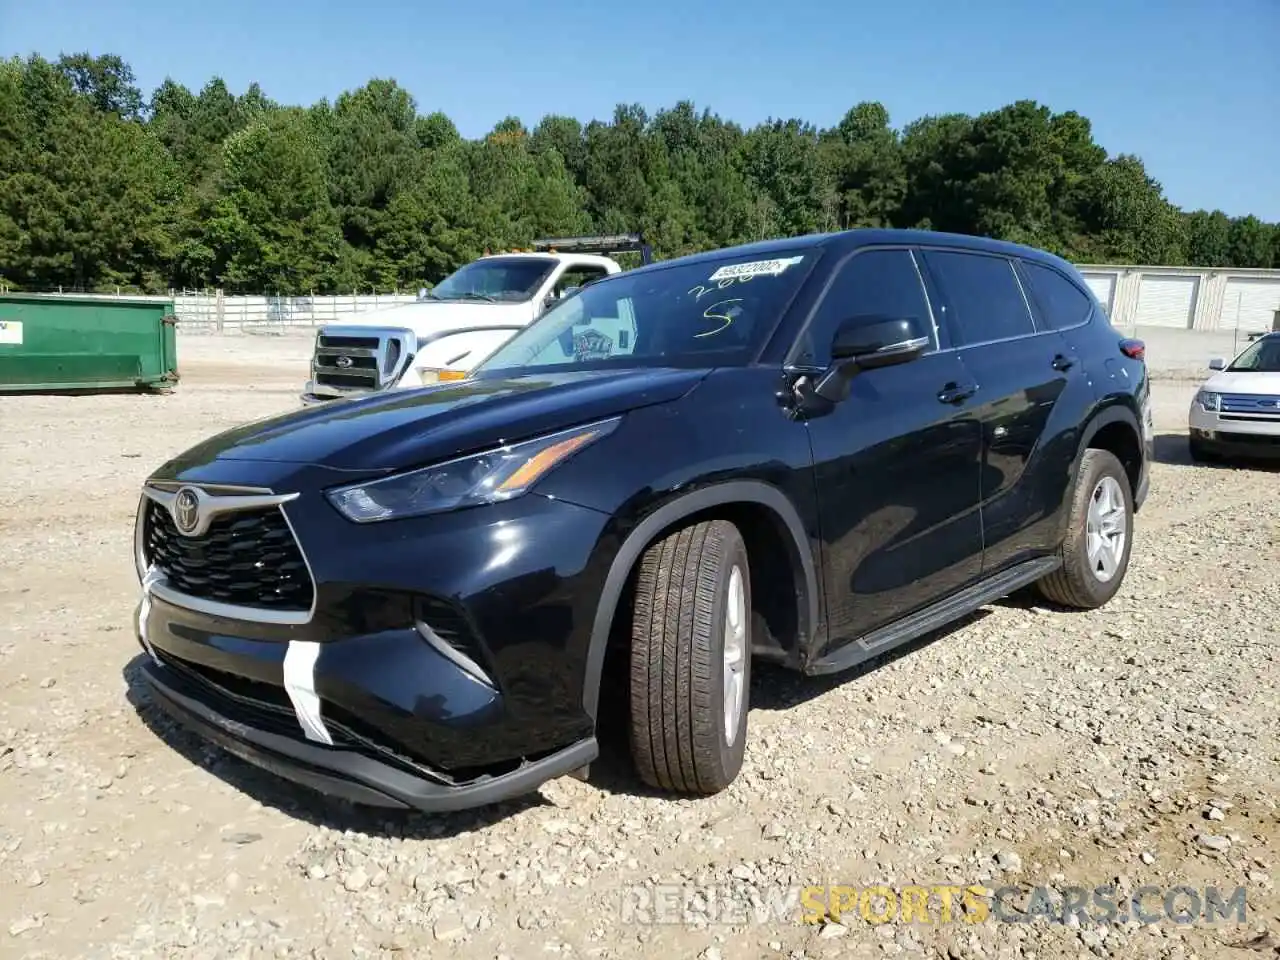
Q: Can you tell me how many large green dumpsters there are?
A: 1